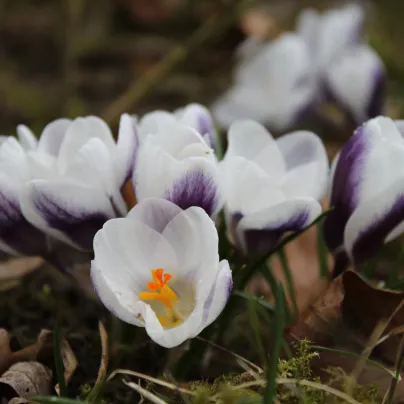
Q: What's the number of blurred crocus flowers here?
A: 3